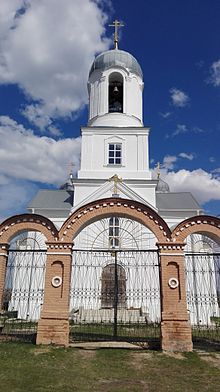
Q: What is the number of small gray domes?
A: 2